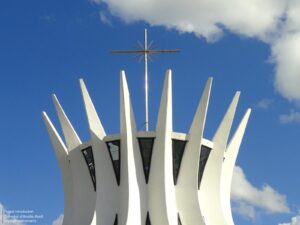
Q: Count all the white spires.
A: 8